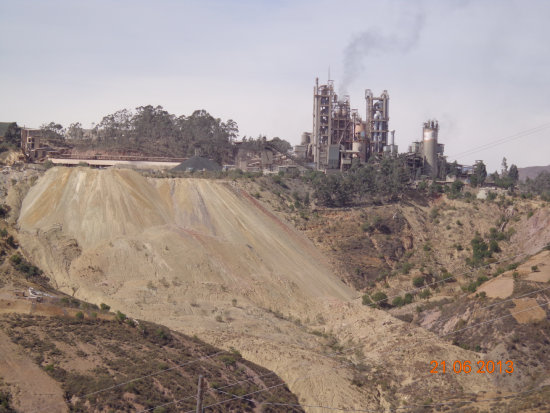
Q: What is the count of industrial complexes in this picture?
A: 1